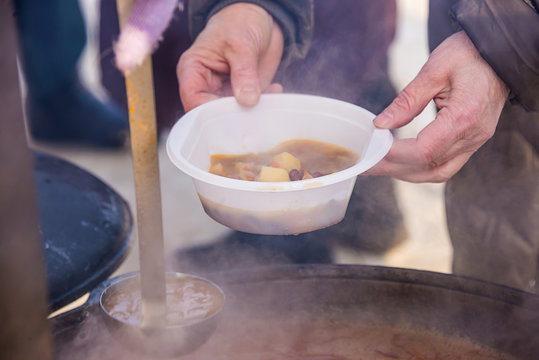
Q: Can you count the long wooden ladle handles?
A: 1